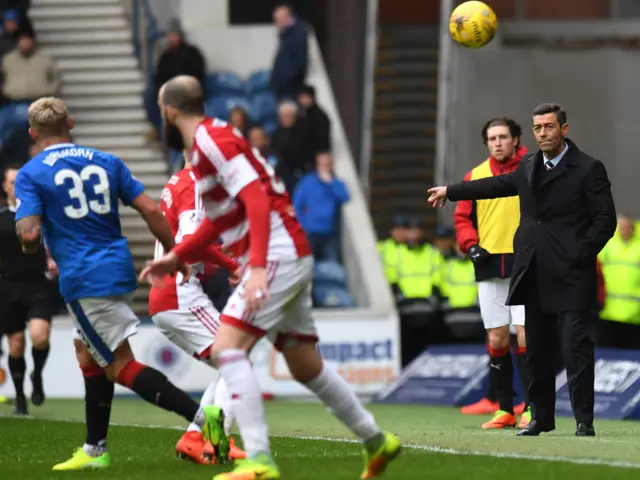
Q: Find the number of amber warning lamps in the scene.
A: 0